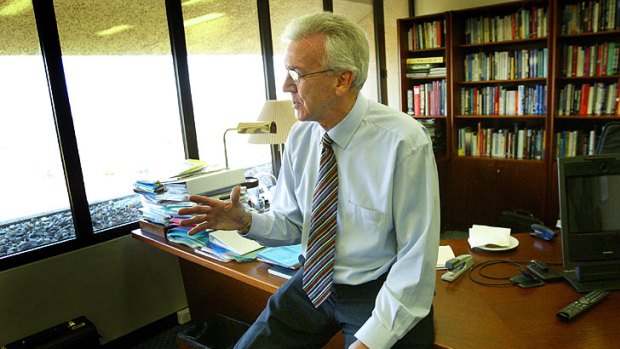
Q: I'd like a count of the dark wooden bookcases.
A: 3